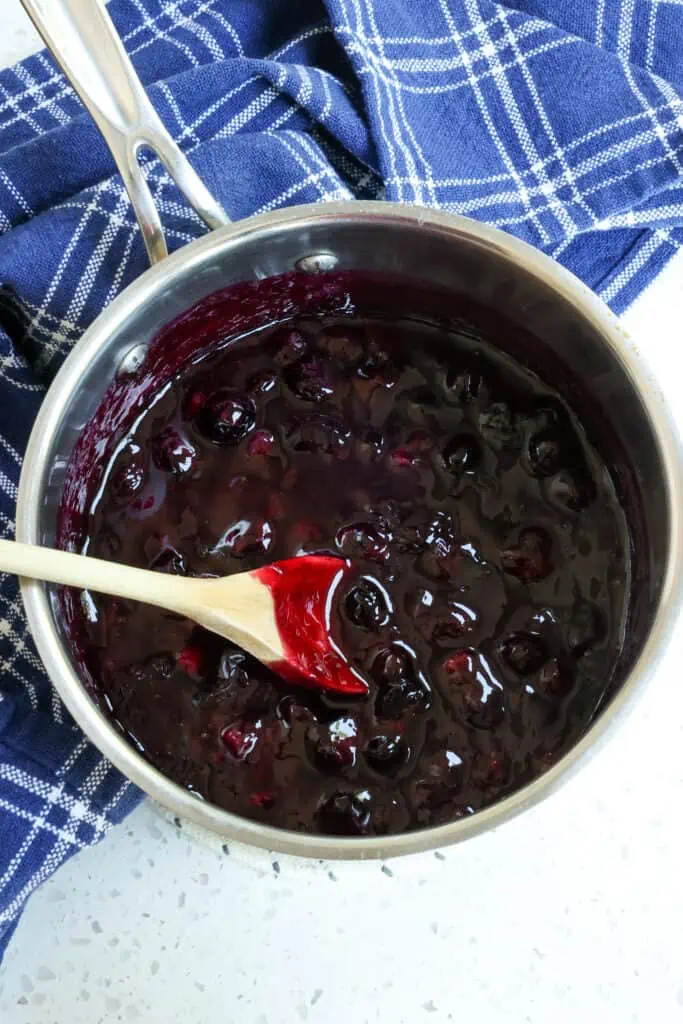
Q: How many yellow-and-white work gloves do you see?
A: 0